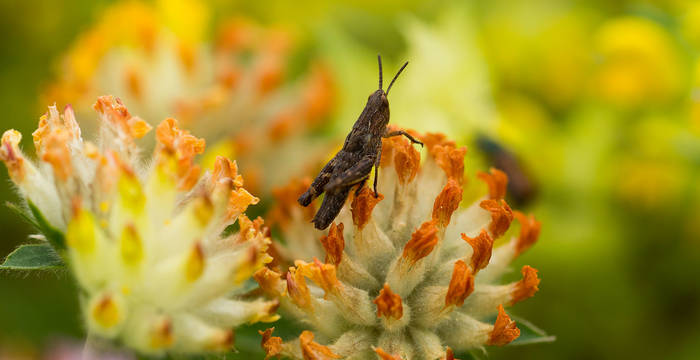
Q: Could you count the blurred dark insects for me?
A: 1